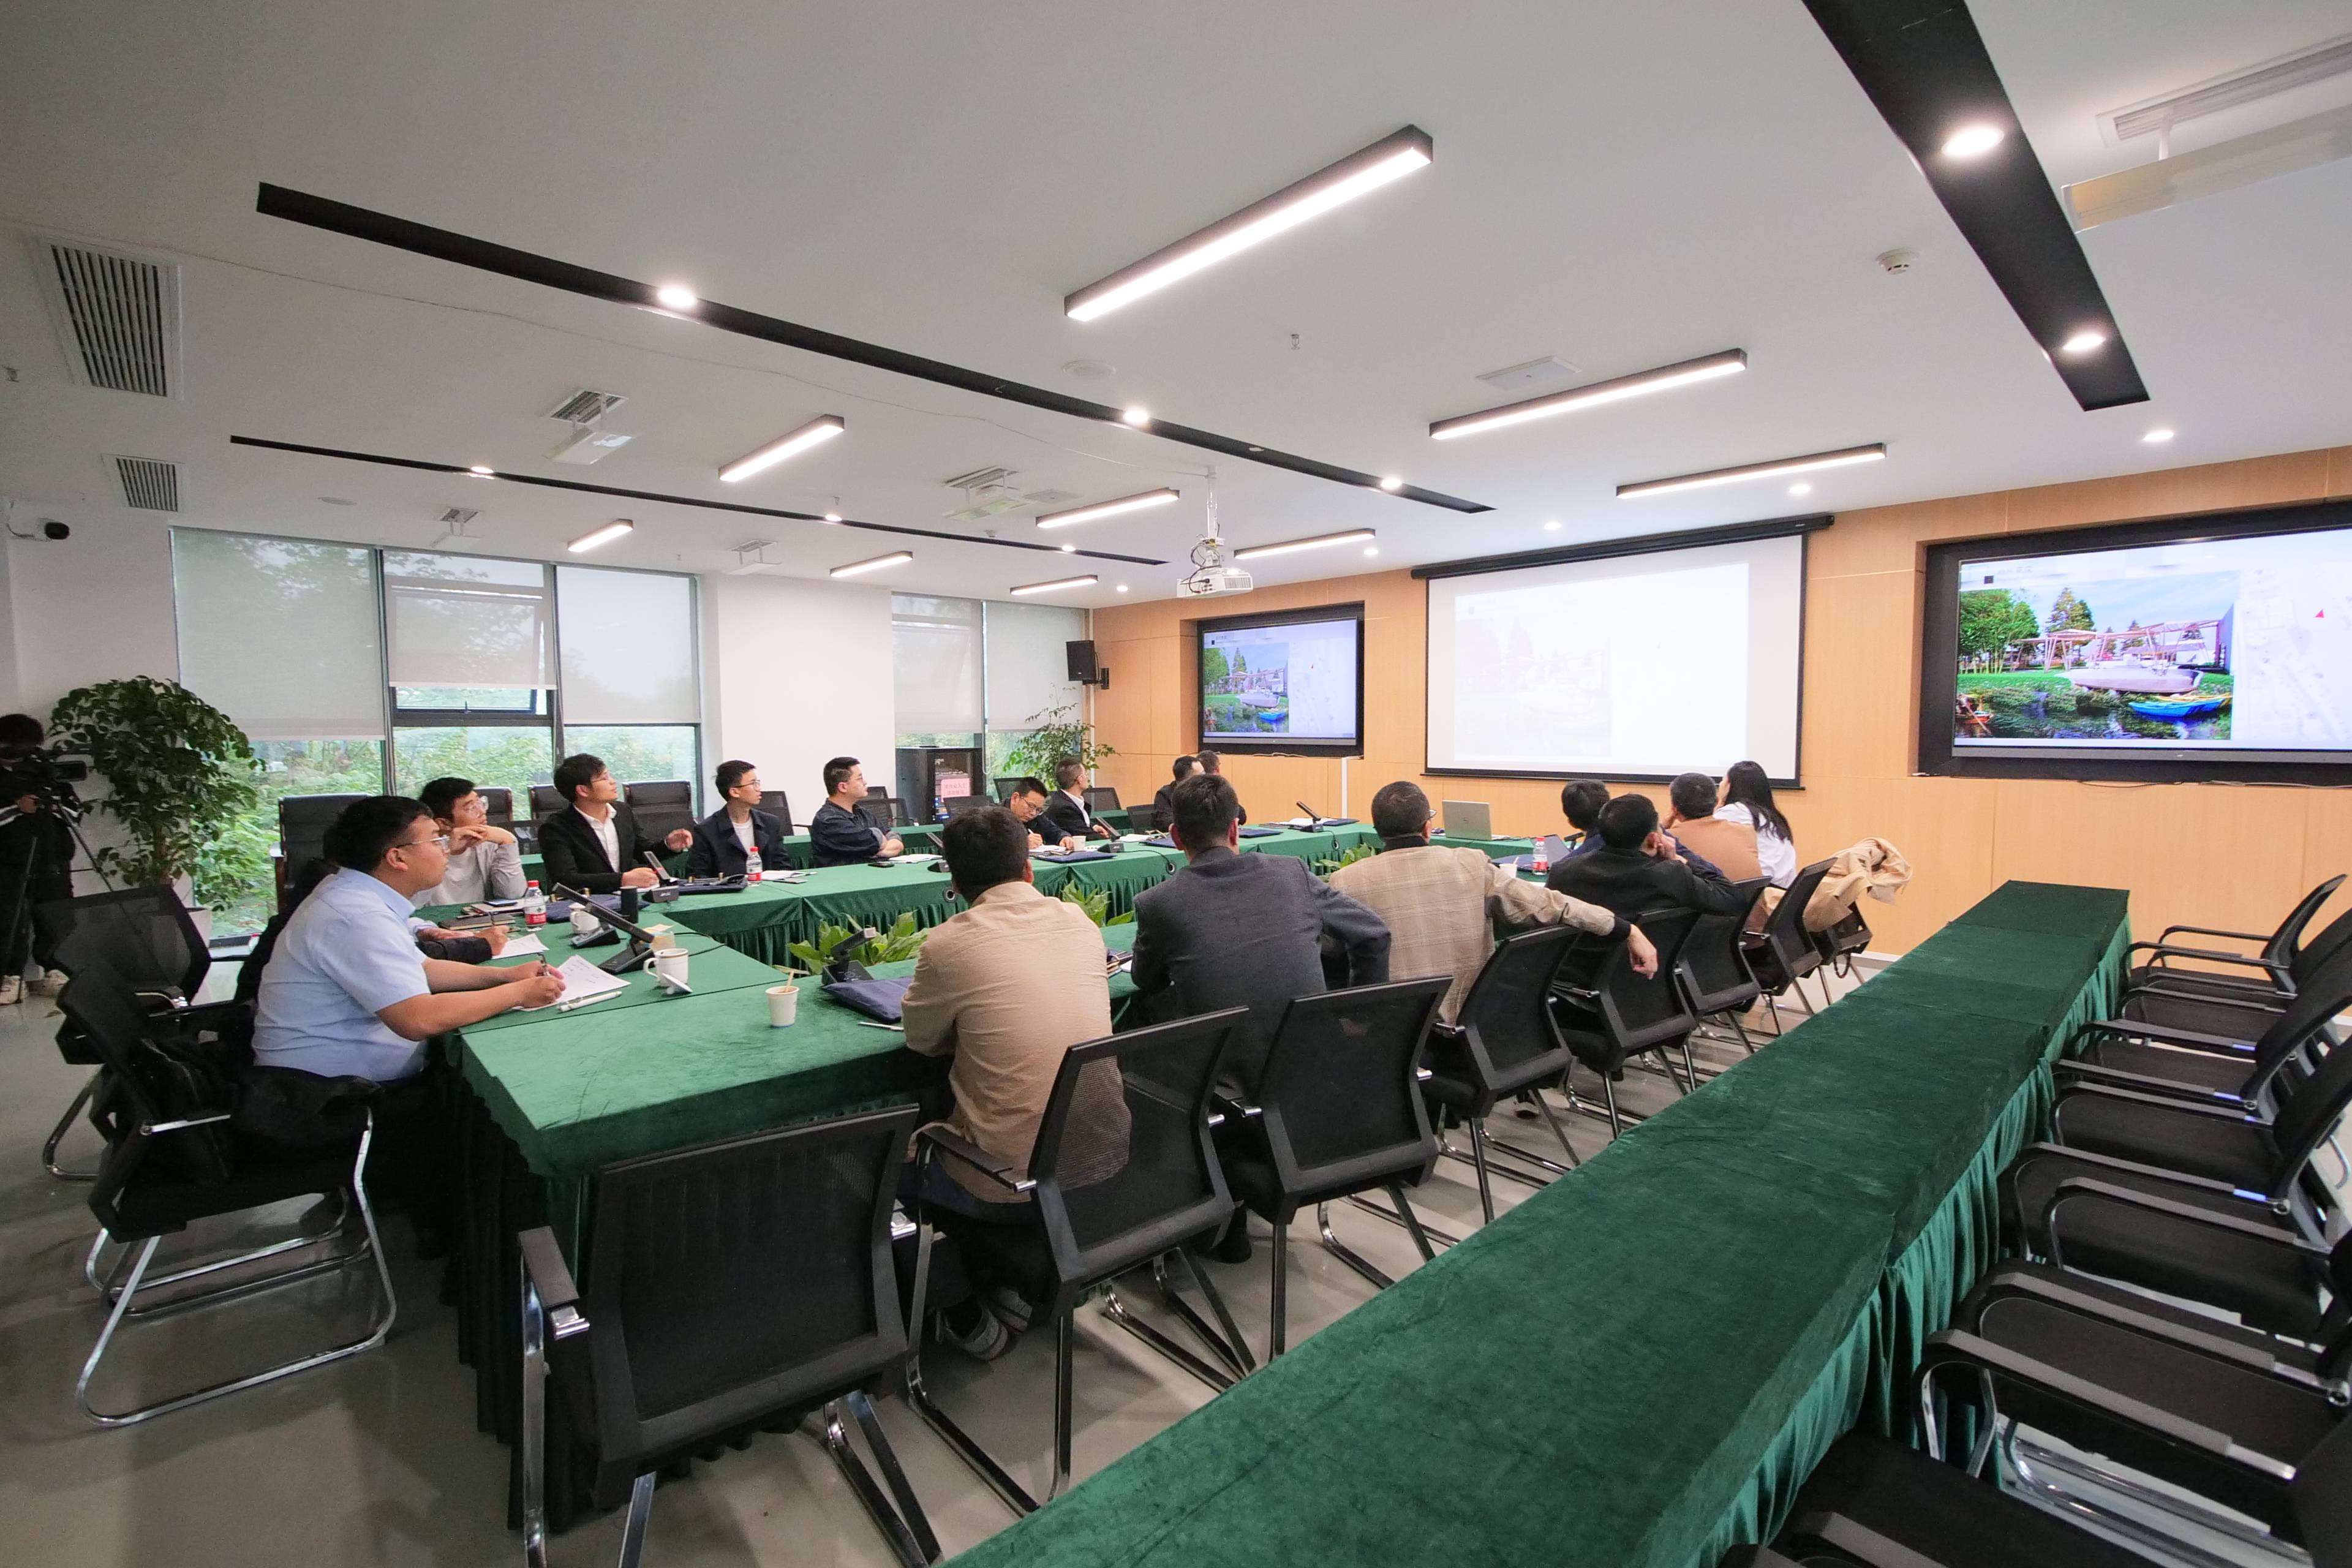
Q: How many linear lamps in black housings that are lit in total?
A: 9